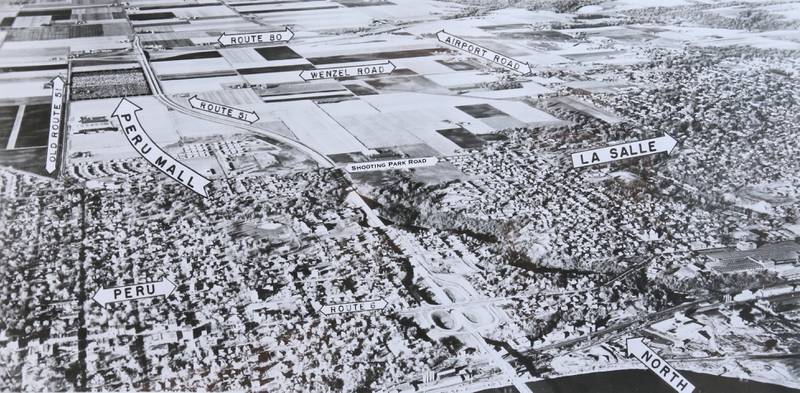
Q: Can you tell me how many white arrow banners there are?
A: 11